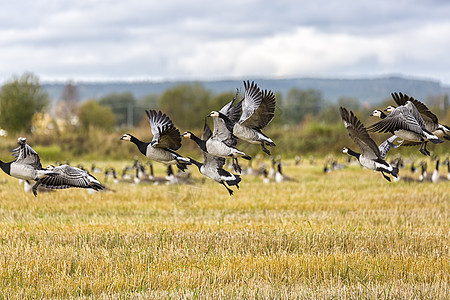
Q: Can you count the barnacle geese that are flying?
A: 9